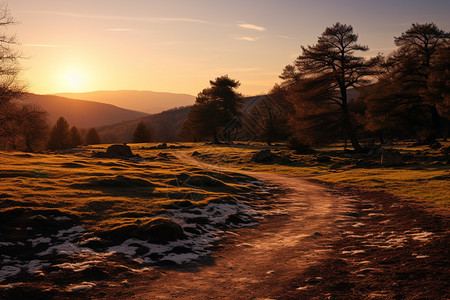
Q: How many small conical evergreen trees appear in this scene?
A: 4